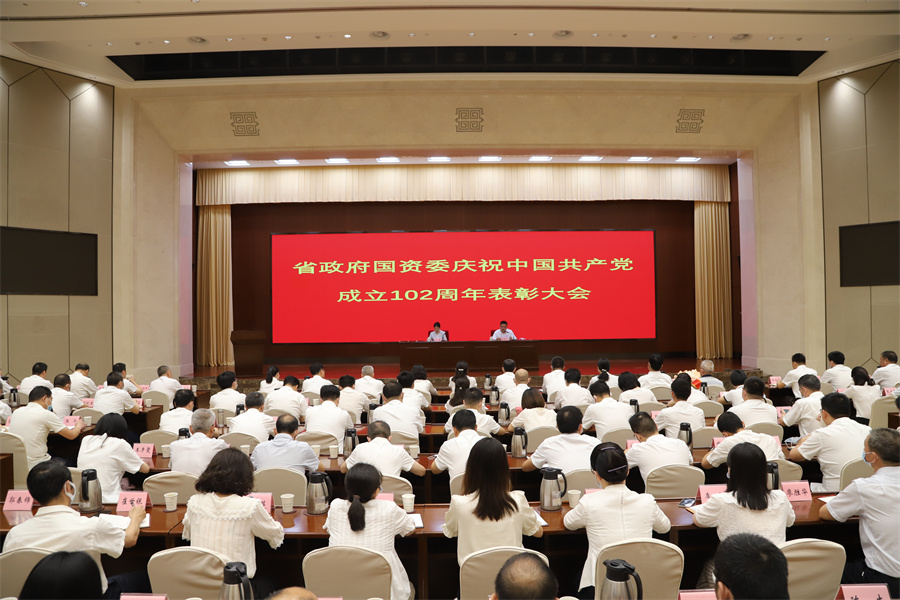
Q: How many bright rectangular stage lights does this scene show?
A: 10